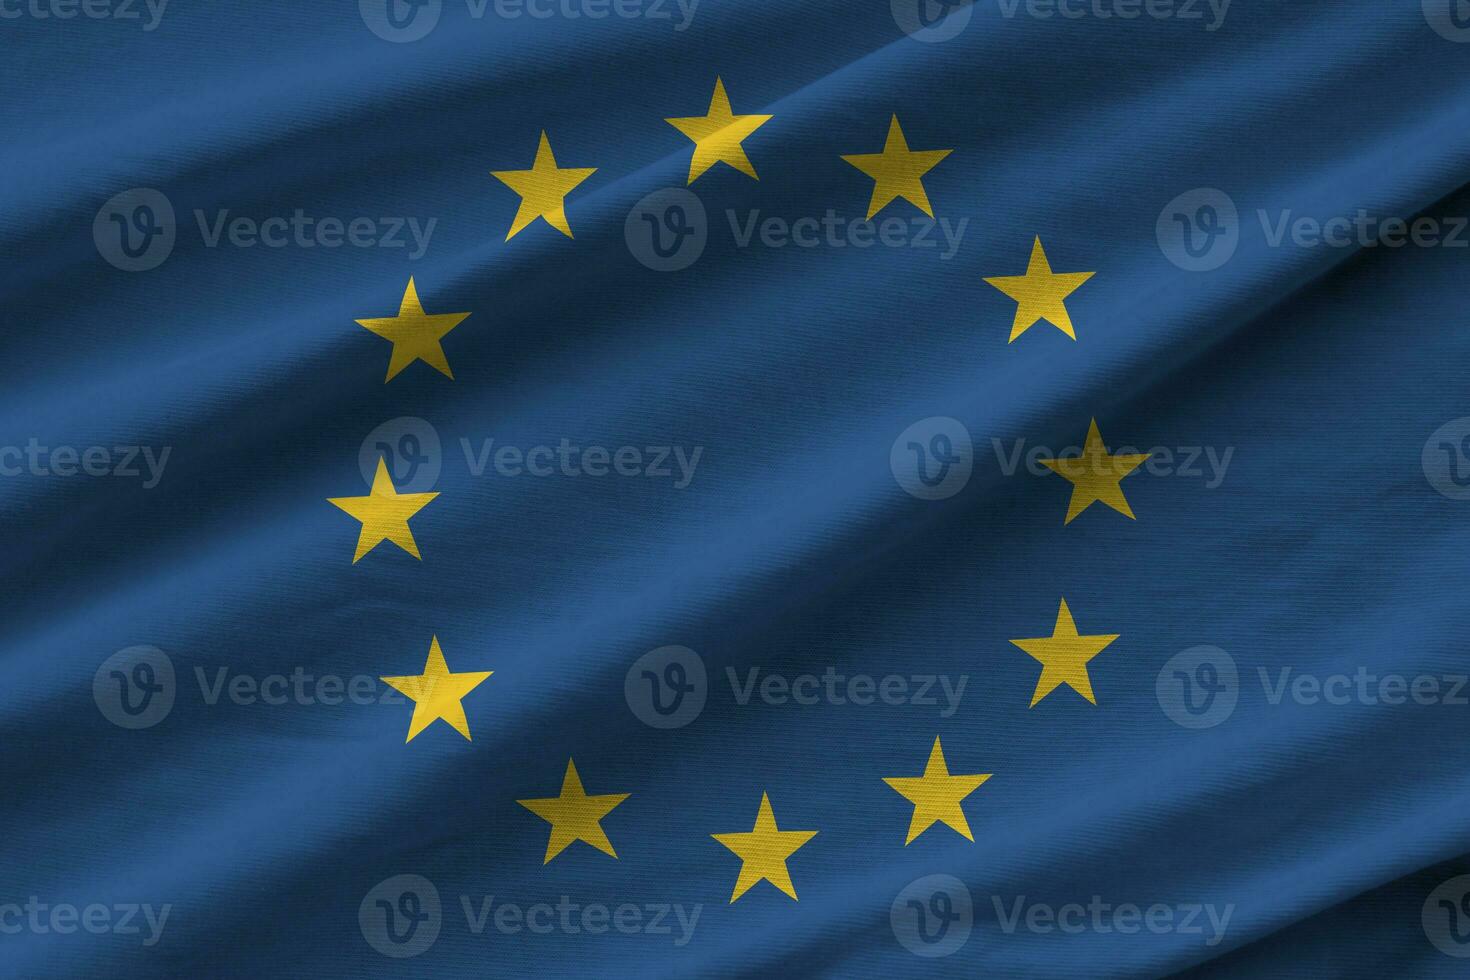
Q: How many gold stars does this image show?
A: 12